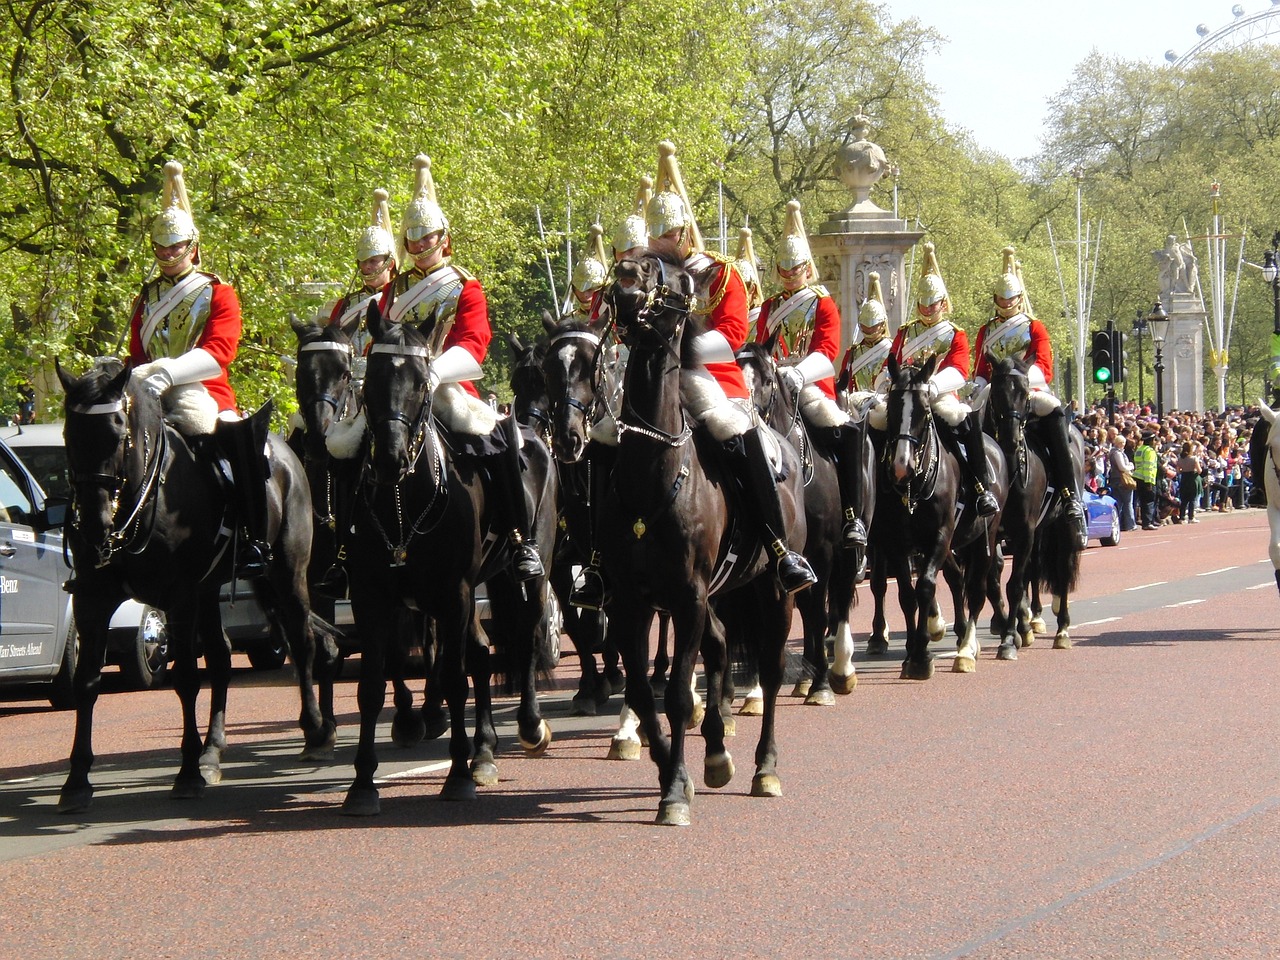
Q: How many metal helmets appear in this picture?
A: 11